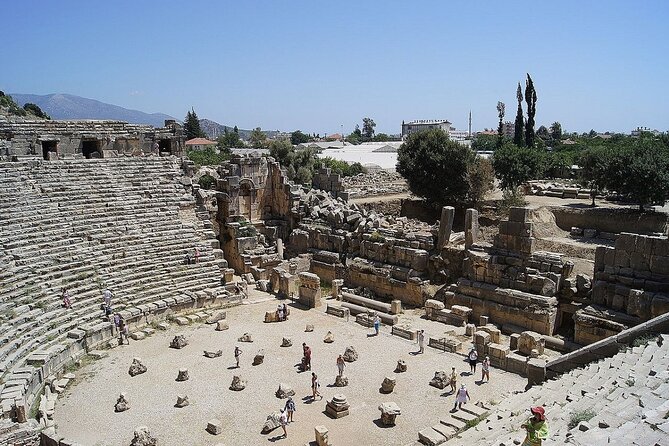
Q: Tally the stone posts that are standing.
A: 2